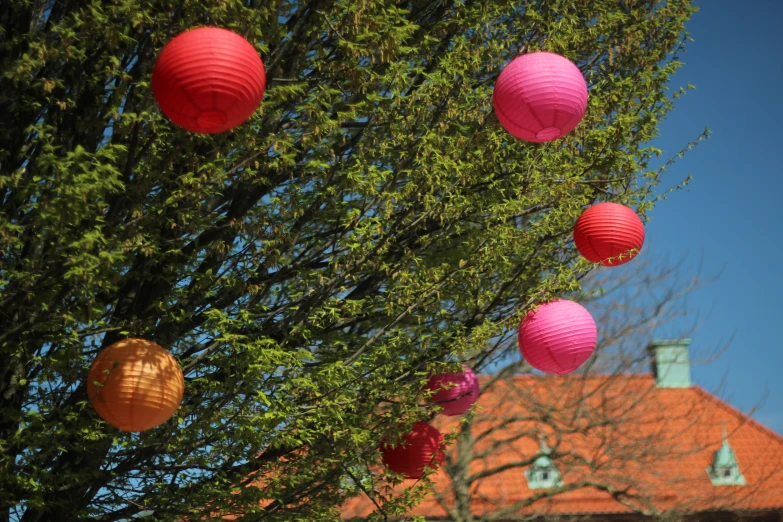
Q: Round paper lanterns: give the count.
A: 7